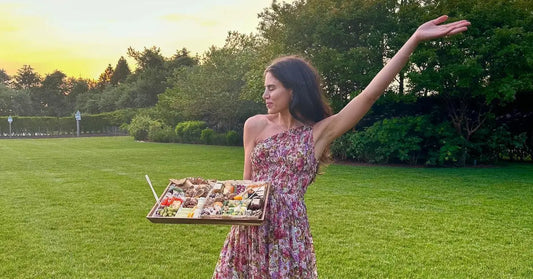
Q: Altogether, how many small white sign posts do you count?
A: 2